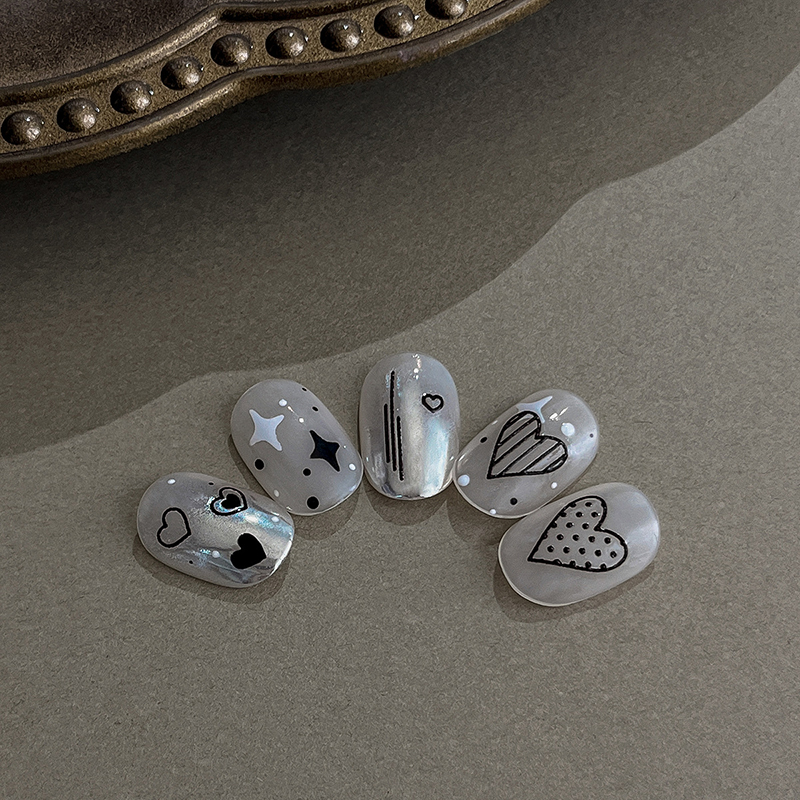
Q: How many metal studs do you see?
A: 9